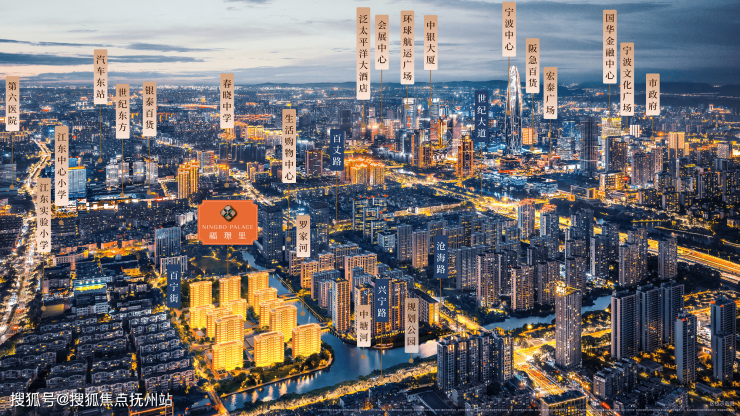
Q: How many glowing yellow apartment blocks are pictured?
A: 13